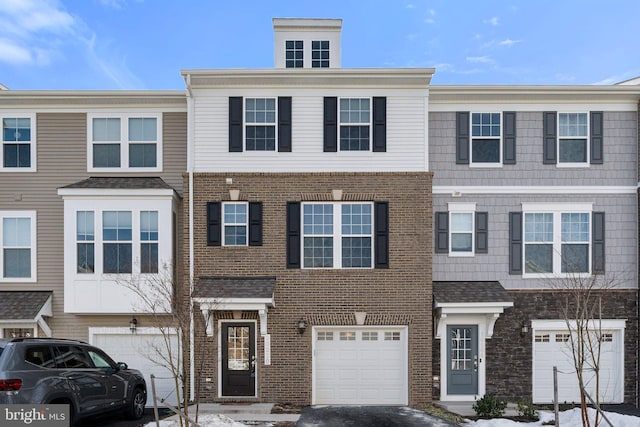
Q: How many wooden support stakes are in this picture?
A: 4